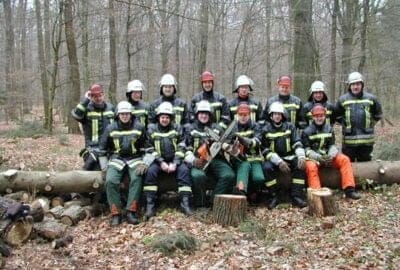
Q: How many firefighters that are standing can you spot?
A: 8